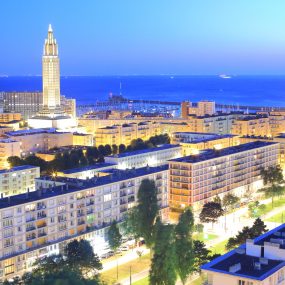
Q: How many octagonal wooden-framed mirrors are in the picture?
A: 0